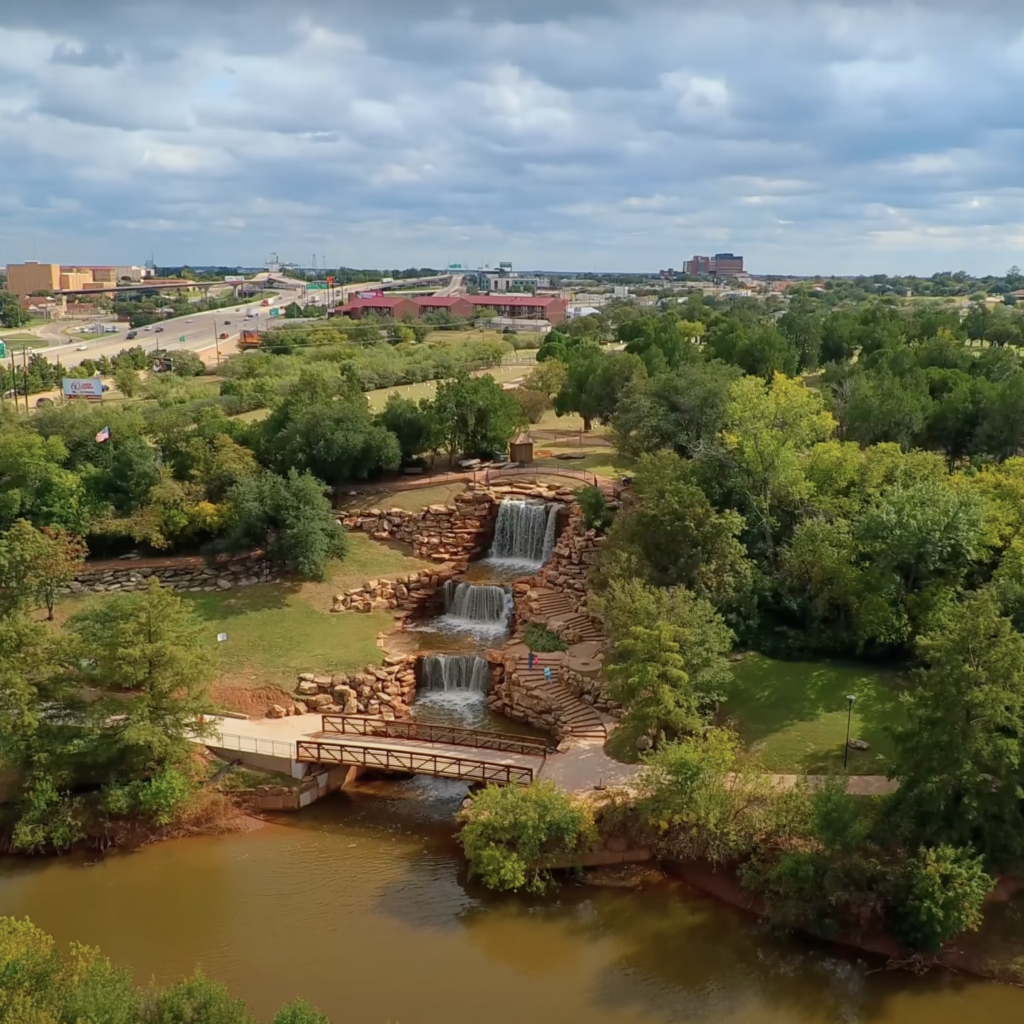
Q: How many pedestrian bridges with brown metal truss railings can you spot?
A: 1